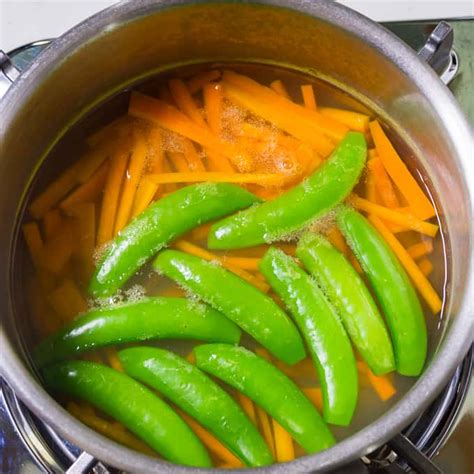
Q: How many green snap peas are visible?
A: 10